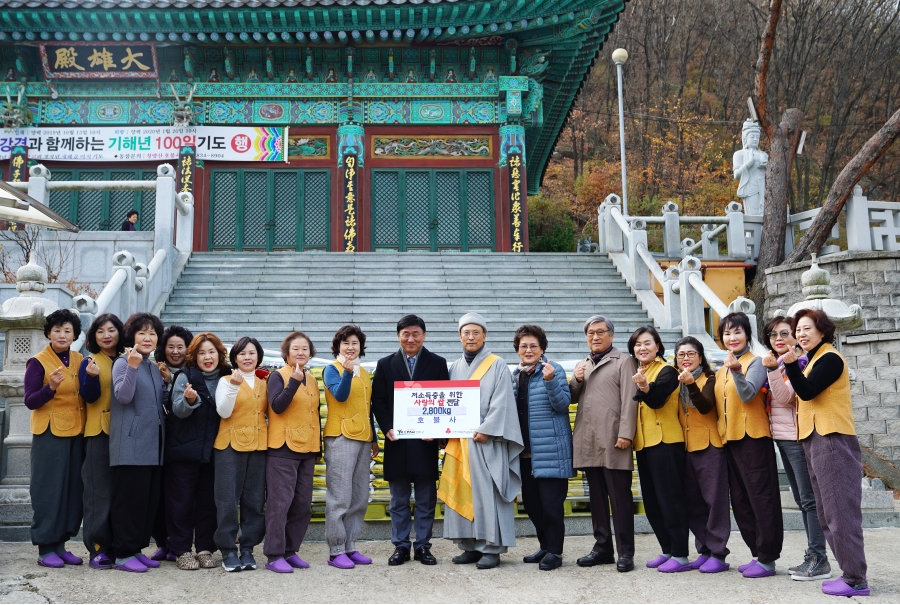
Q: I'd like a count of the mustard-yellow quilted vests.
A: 9